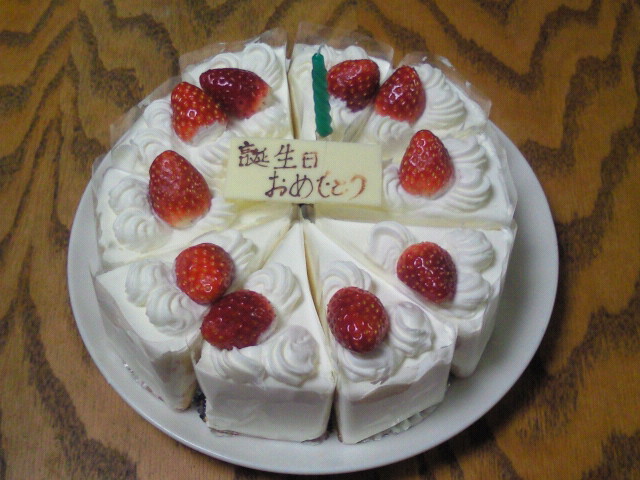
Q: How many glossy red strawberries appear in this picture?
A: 10